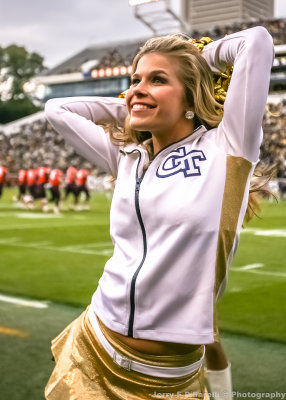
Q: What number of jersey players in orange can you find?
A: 7